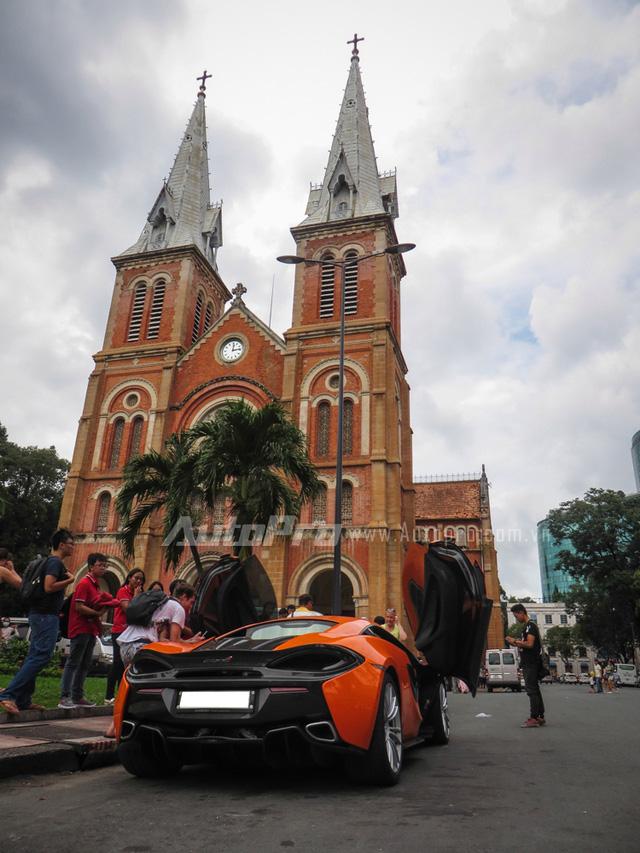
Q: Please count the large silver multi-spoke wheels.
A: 2